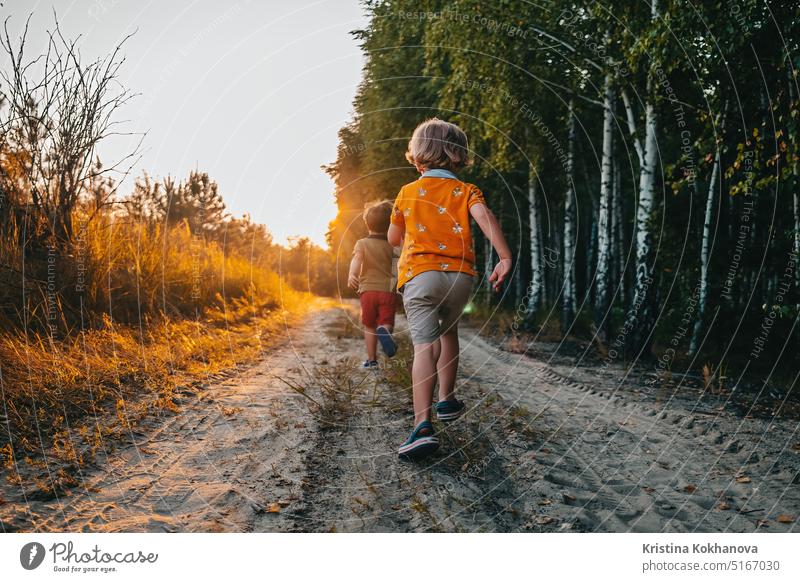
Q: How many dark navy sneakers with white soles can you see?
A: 2